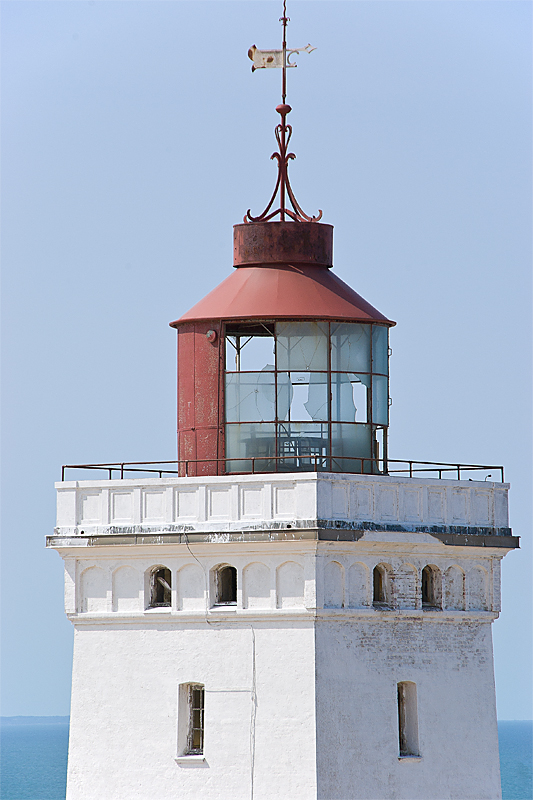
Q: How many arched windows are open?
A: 4